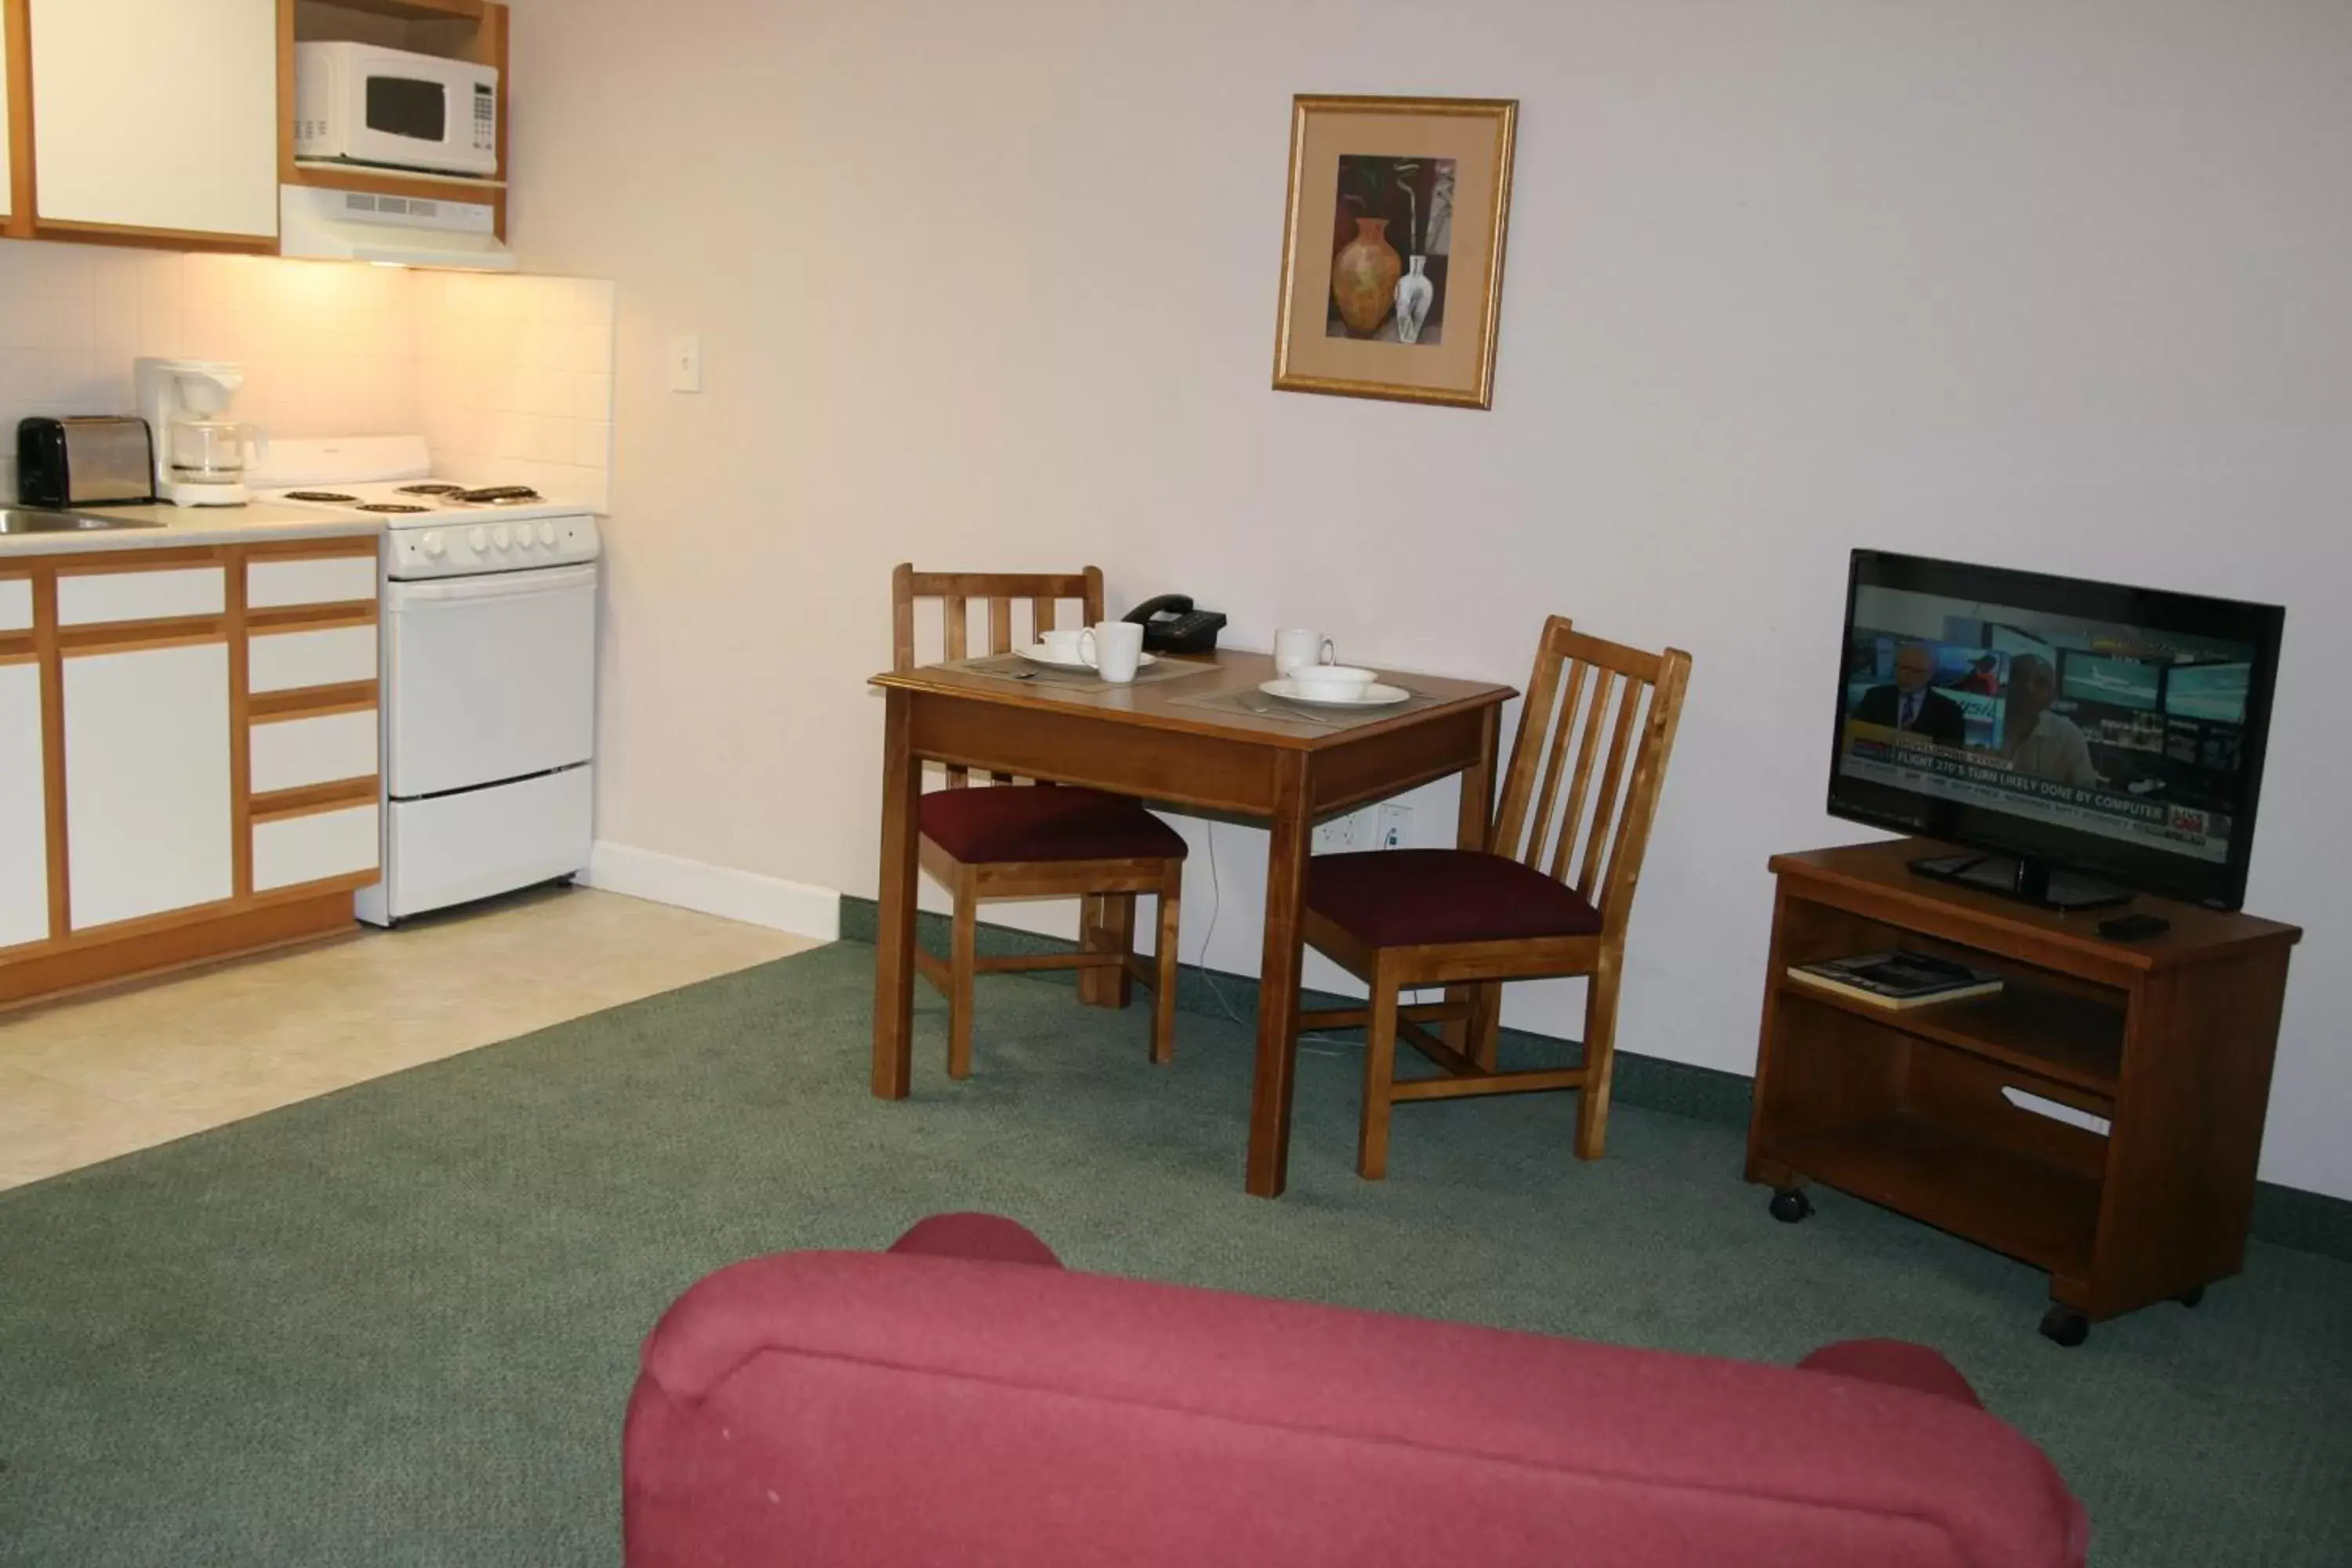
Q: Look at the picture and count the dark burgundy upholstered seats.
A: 2